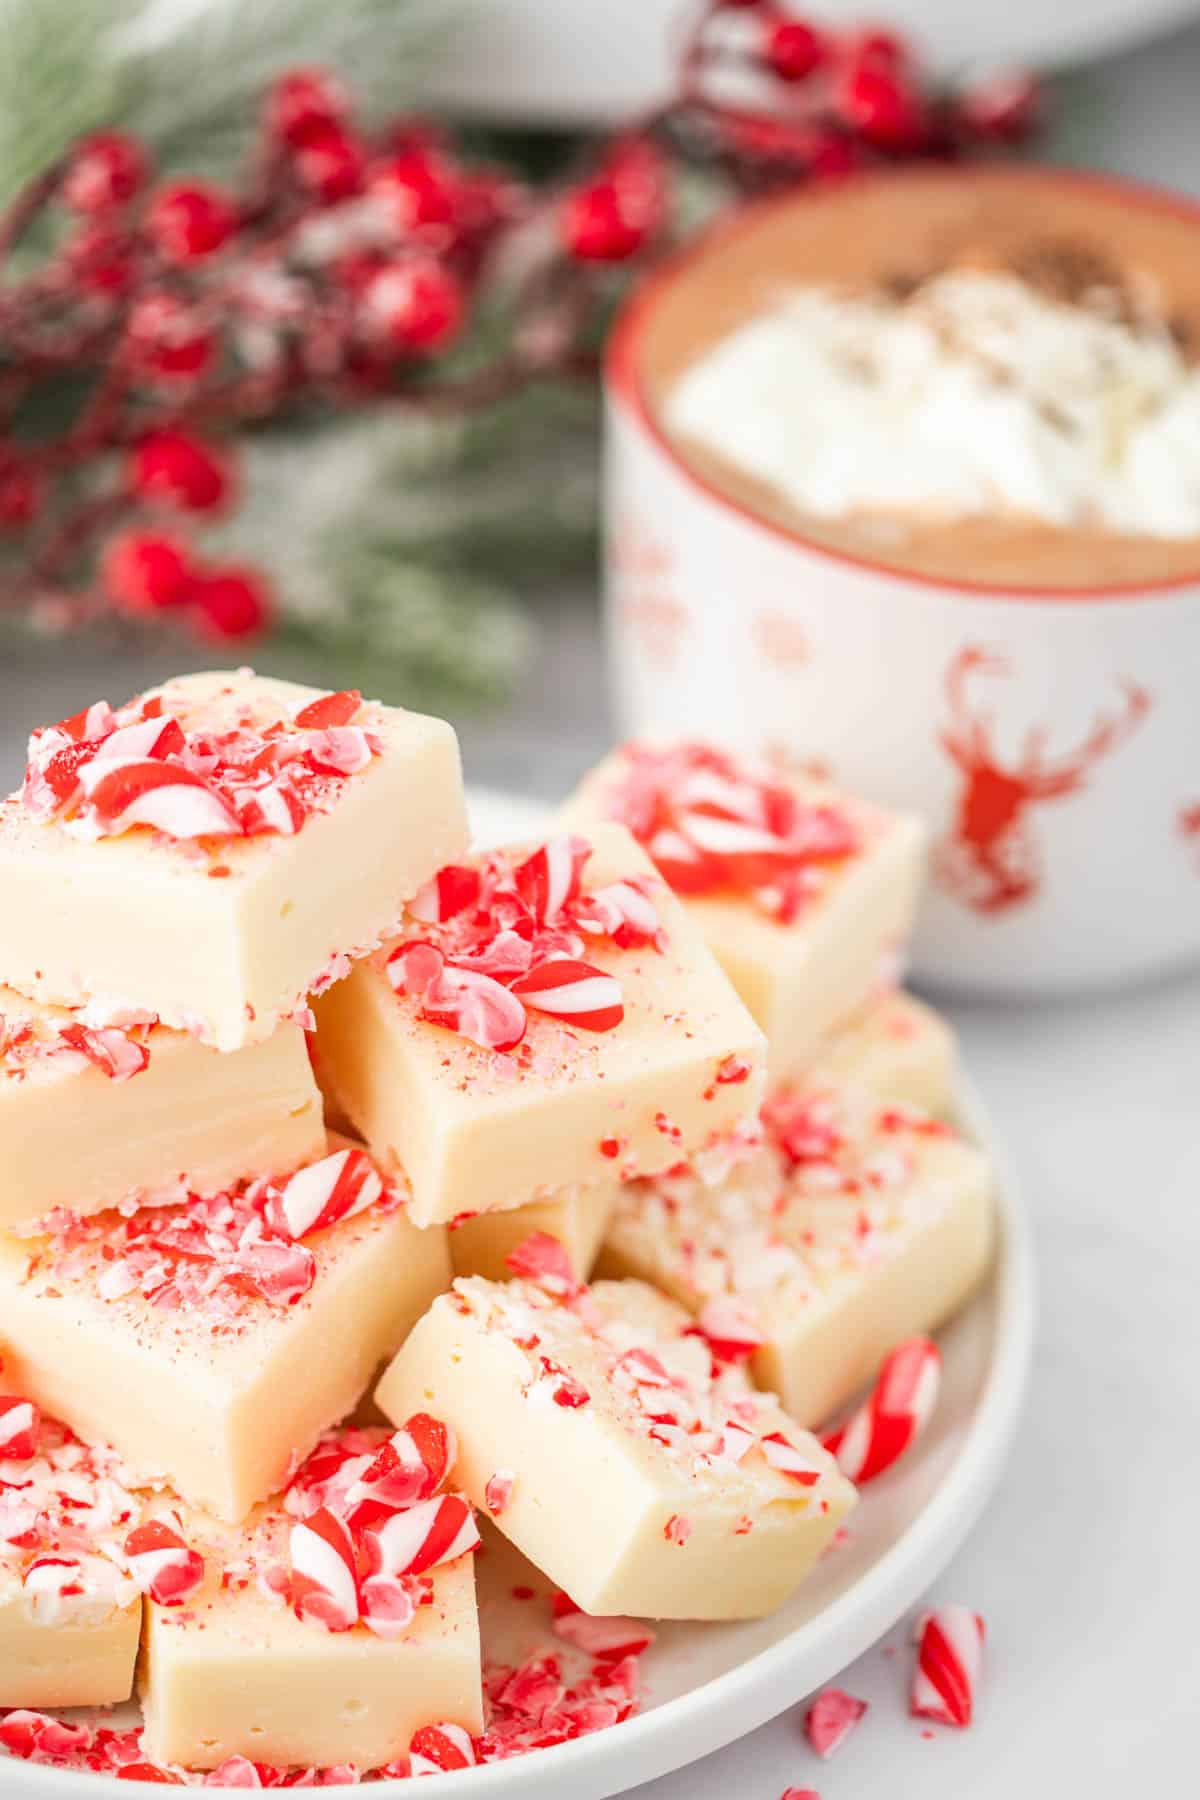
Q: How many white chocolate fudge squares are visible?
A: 11